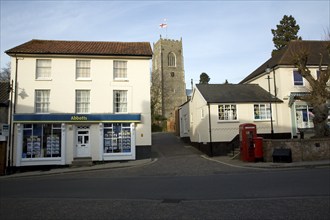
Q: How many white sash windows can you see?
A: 6